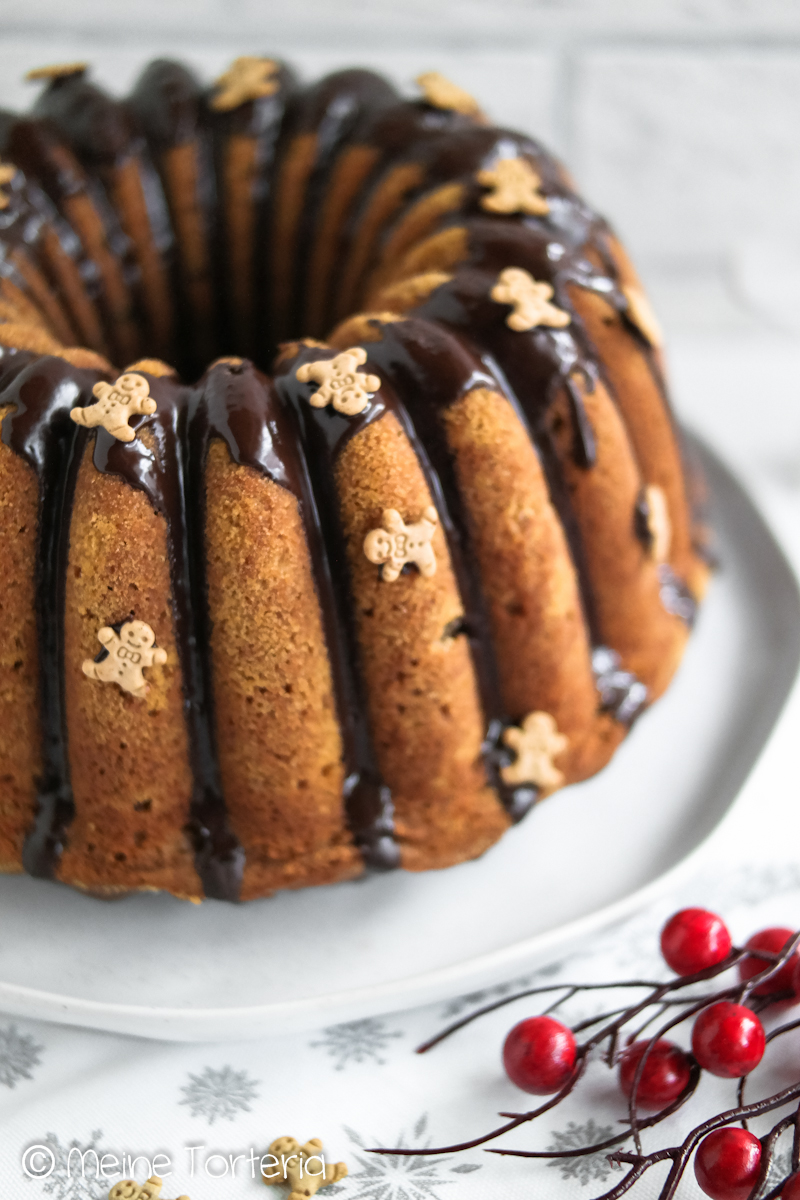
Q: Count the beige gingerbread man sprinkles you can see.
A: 15